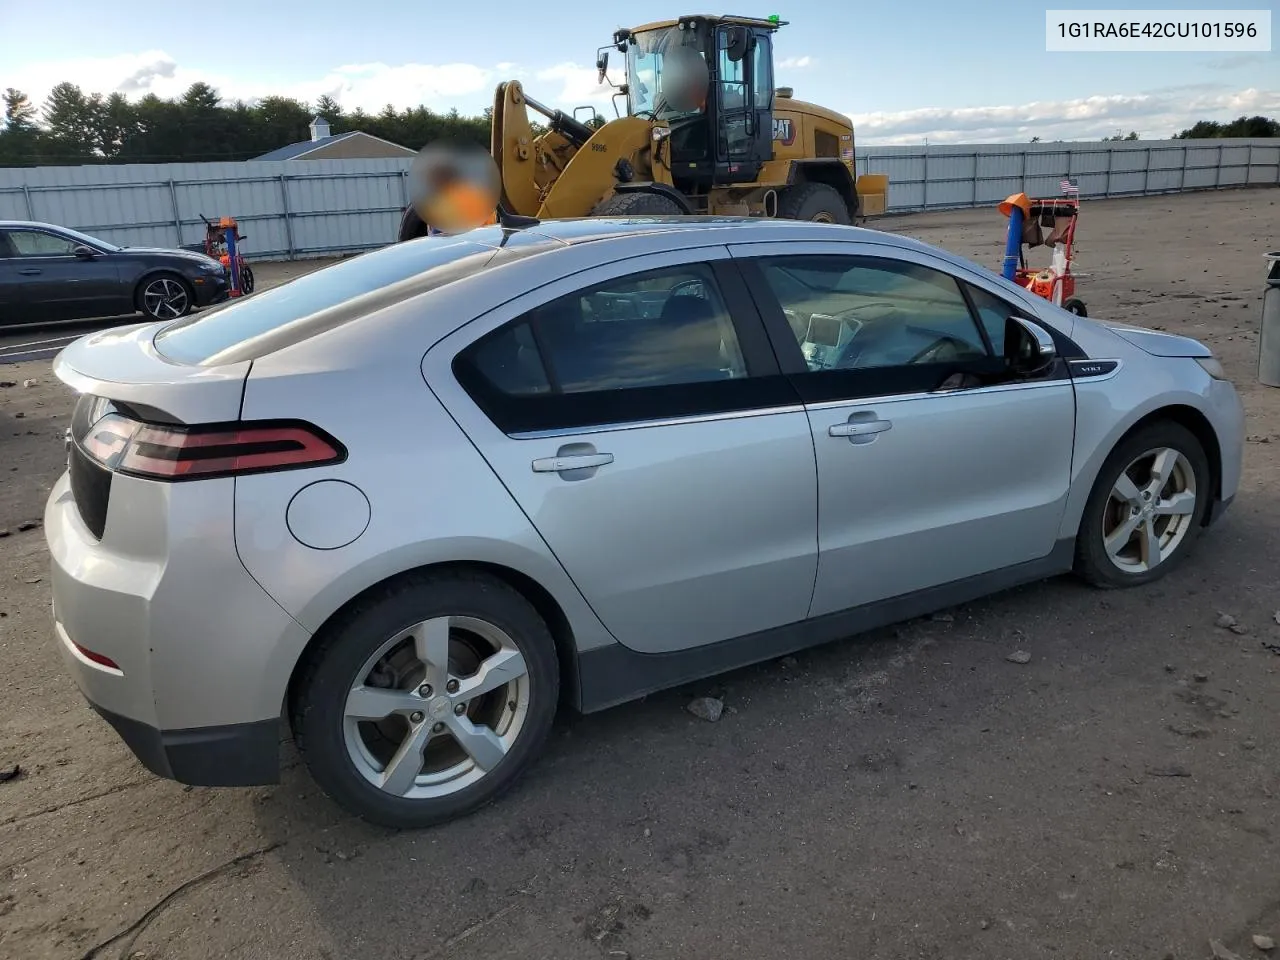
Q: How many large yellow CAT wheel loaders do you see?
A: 1